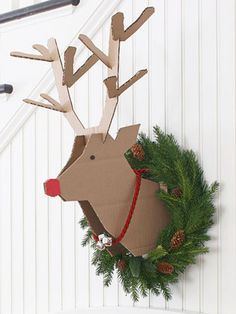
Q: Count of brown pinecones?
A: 5